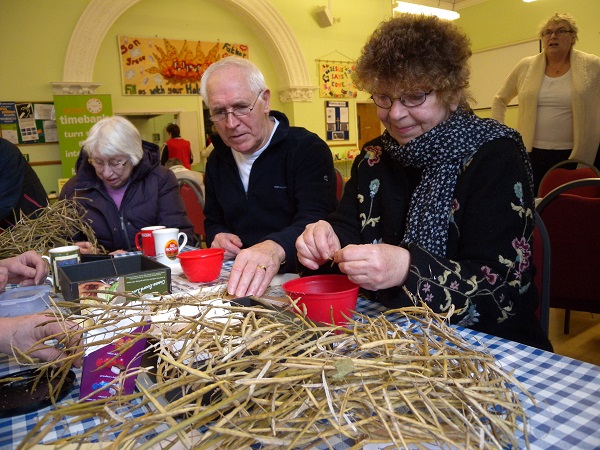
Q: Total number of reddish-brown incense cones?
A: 0